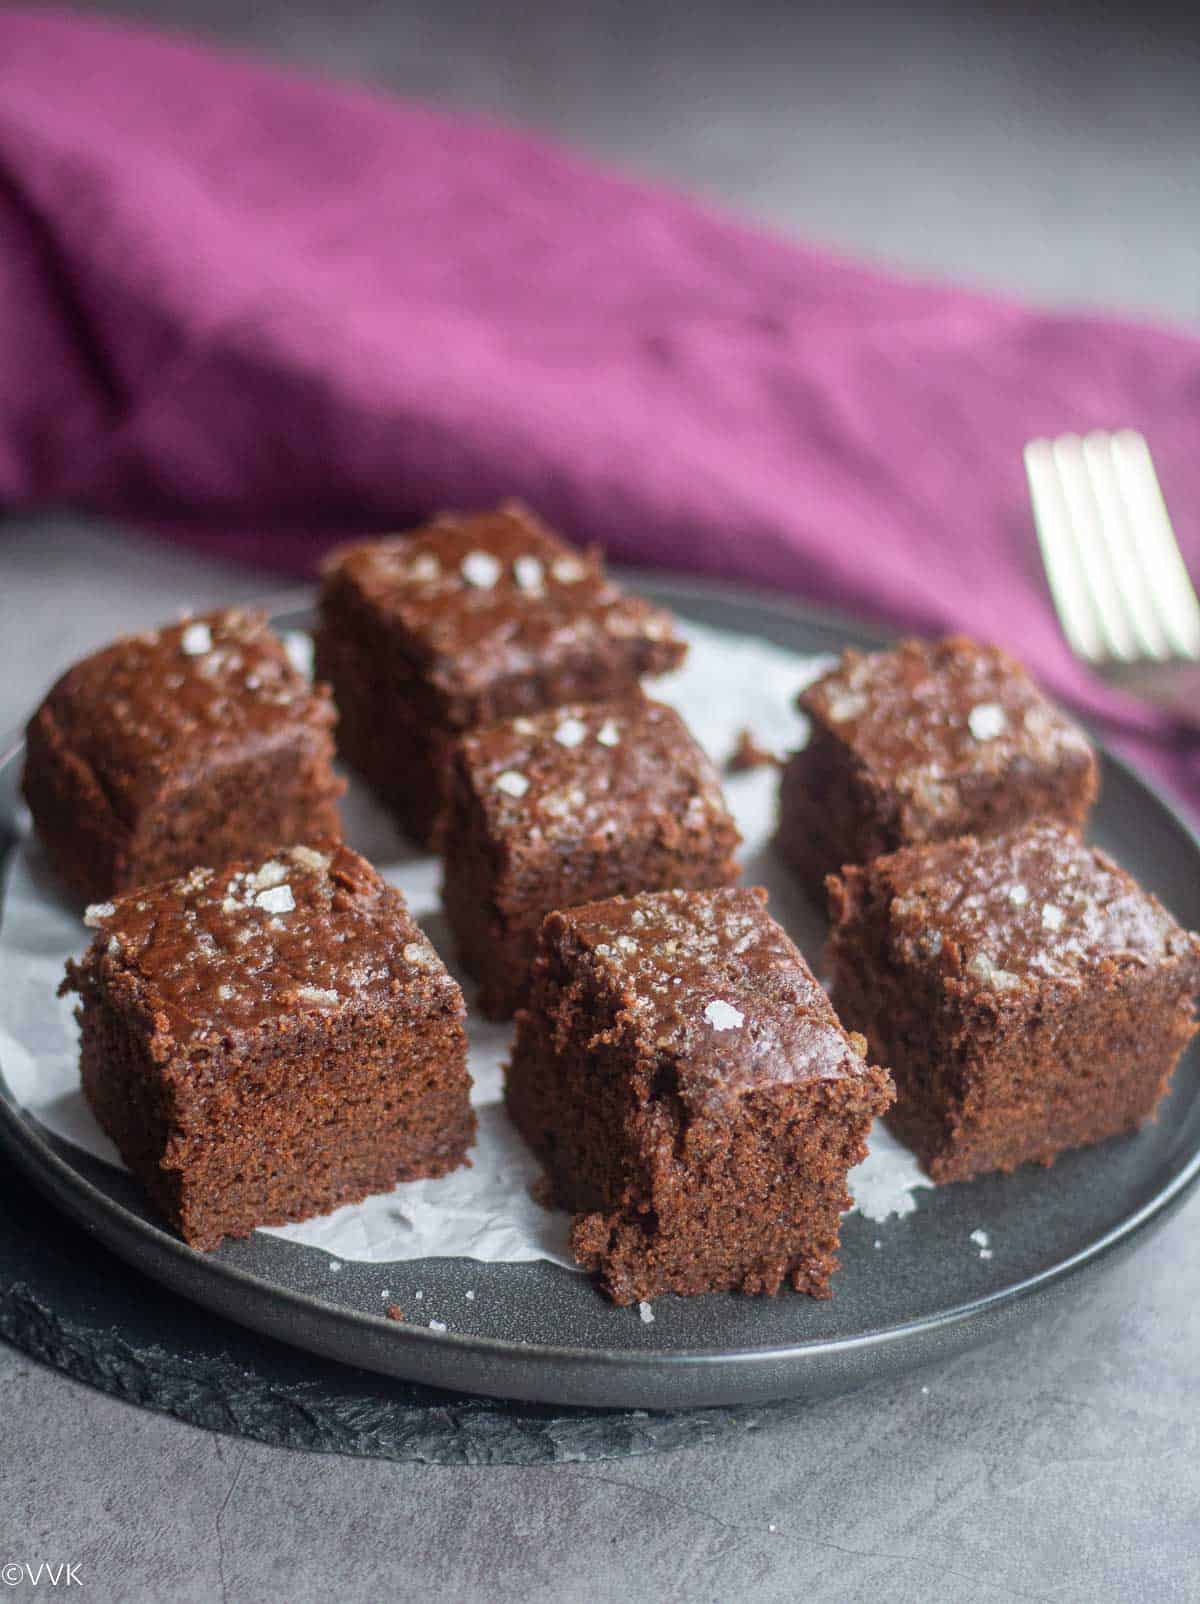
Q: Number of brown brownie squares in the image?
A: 7